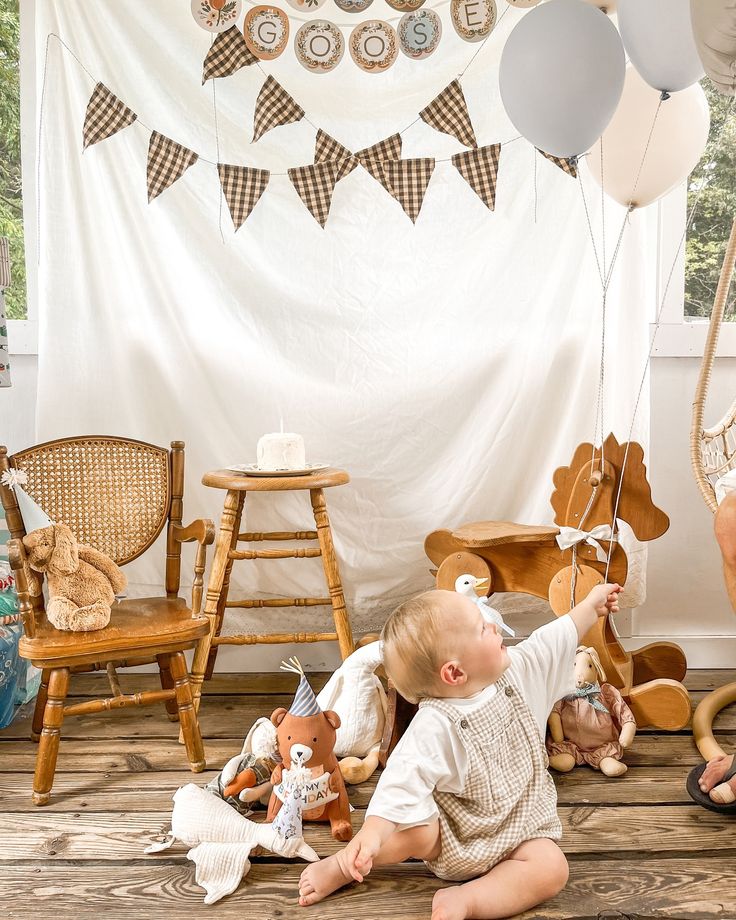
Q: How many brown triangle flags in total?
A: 12